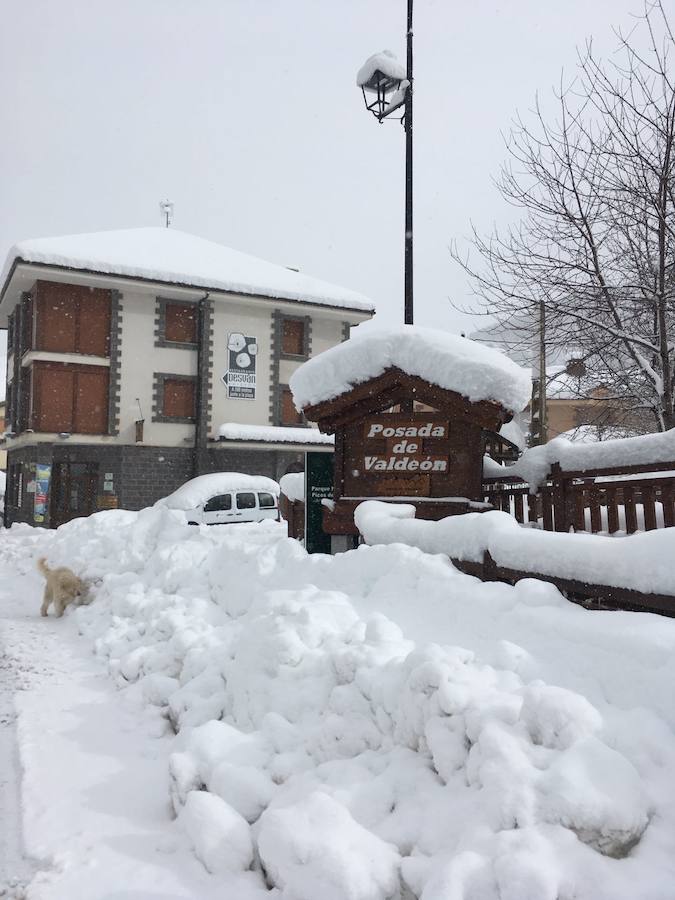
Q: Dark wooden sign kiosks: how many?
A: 1